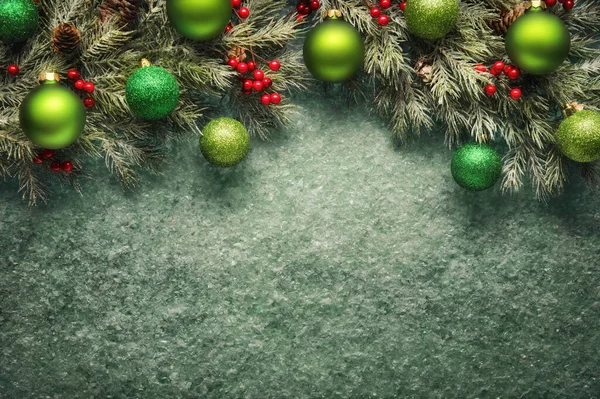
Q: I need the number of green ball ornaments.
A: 10